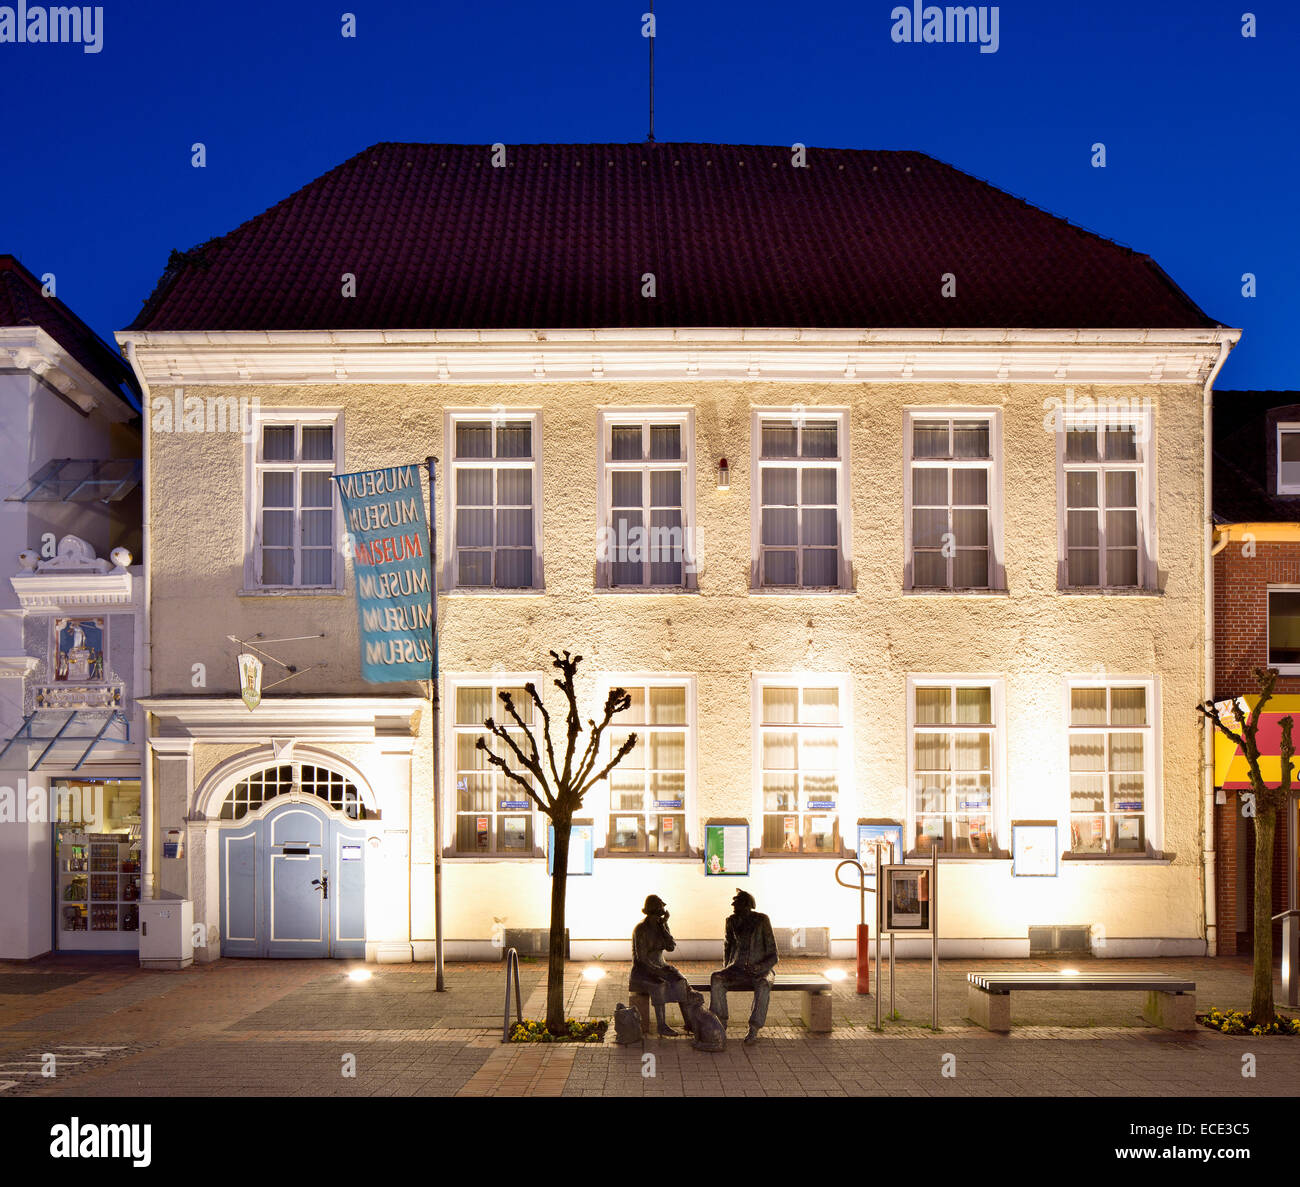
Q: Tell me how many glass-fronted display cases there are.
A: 5